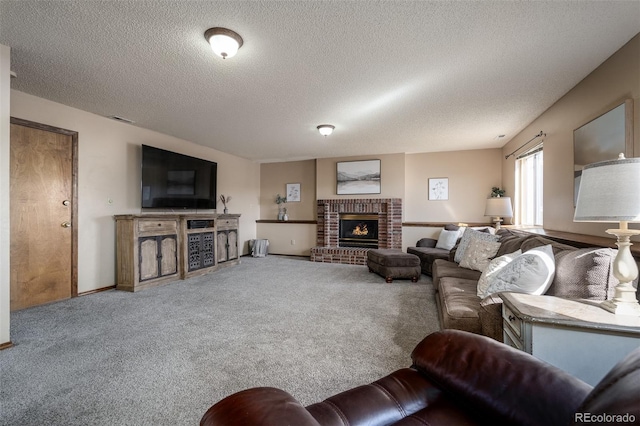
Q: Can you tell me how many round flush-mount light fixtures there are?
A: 2